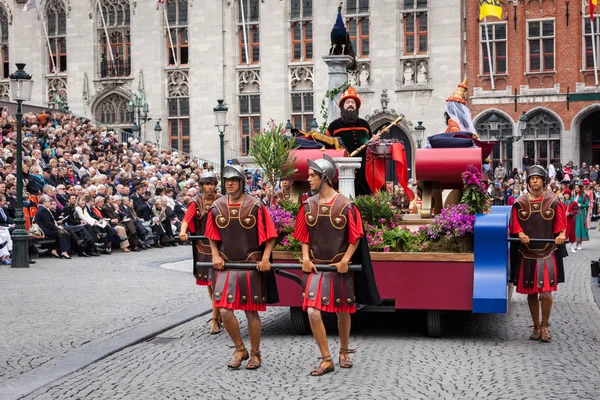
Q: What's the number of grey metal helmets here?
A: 4